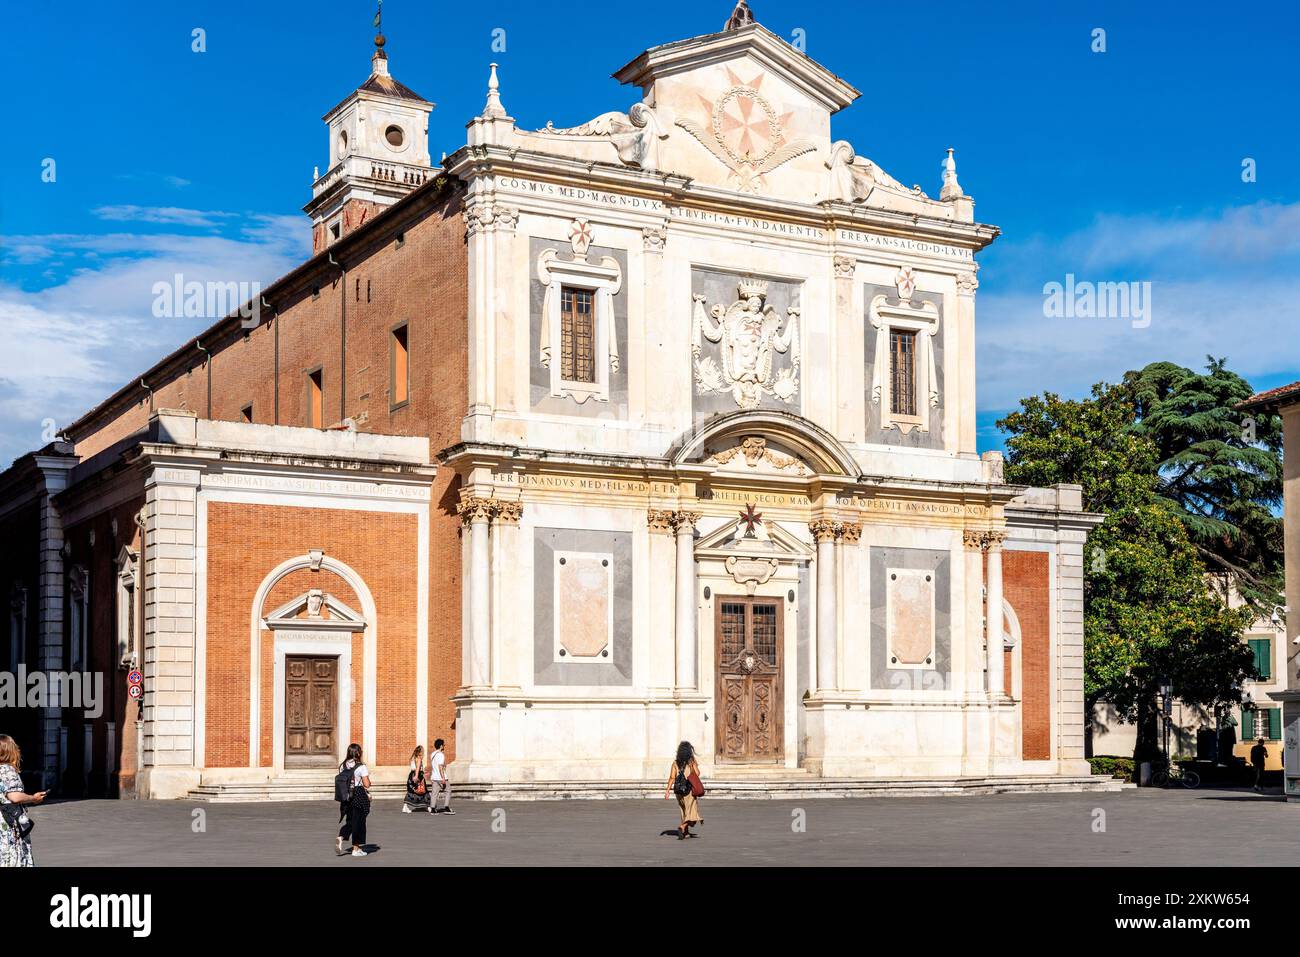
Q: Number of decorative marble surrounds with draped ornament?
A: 2